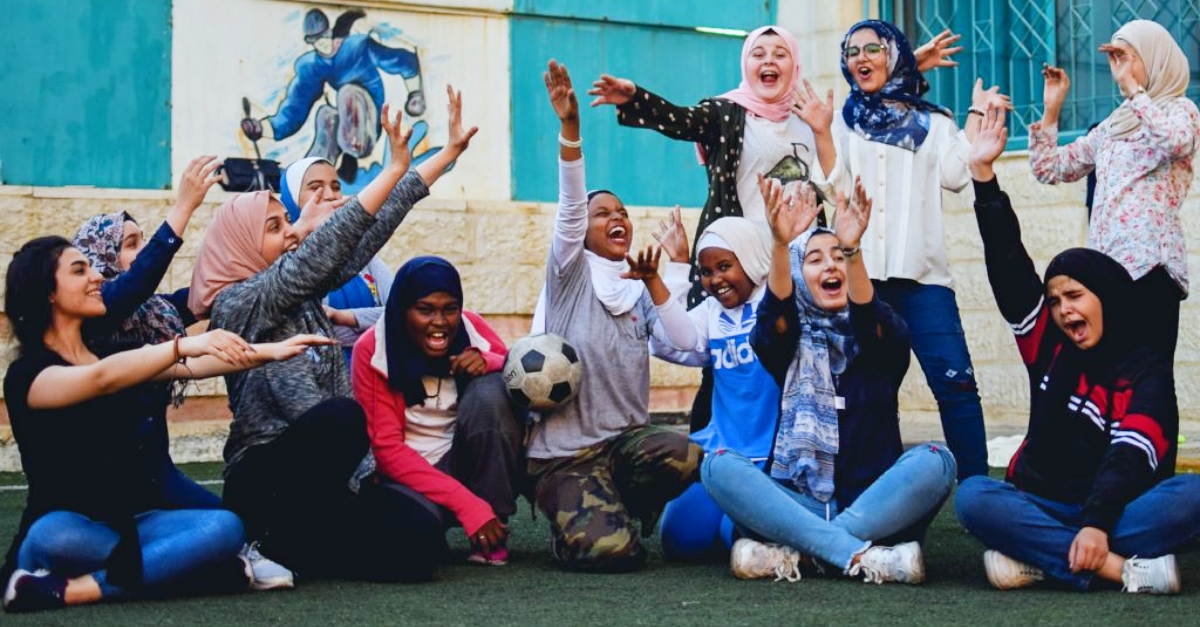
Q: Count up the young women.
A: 12